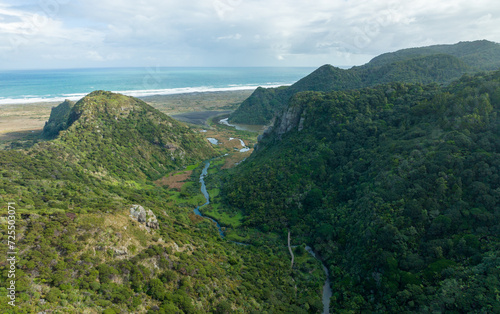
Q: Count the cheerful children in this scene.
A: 0